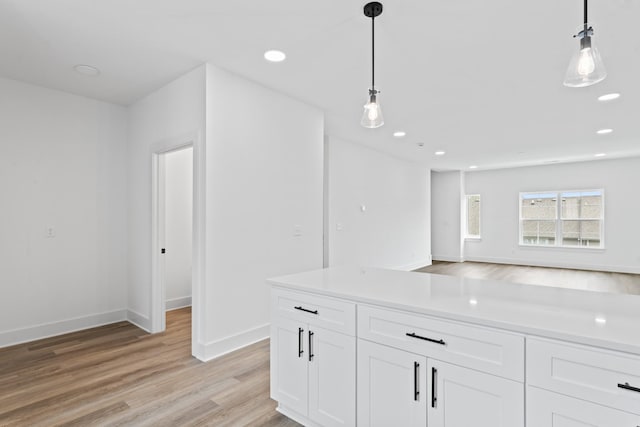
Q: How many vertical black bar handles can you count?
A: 4